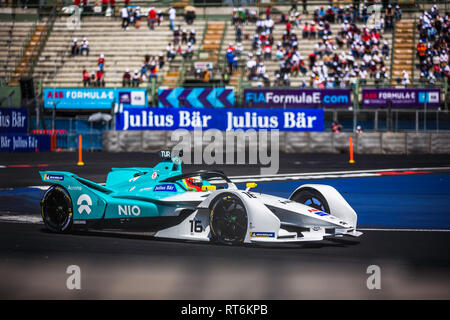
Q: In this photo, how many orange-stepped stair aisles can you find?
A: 3